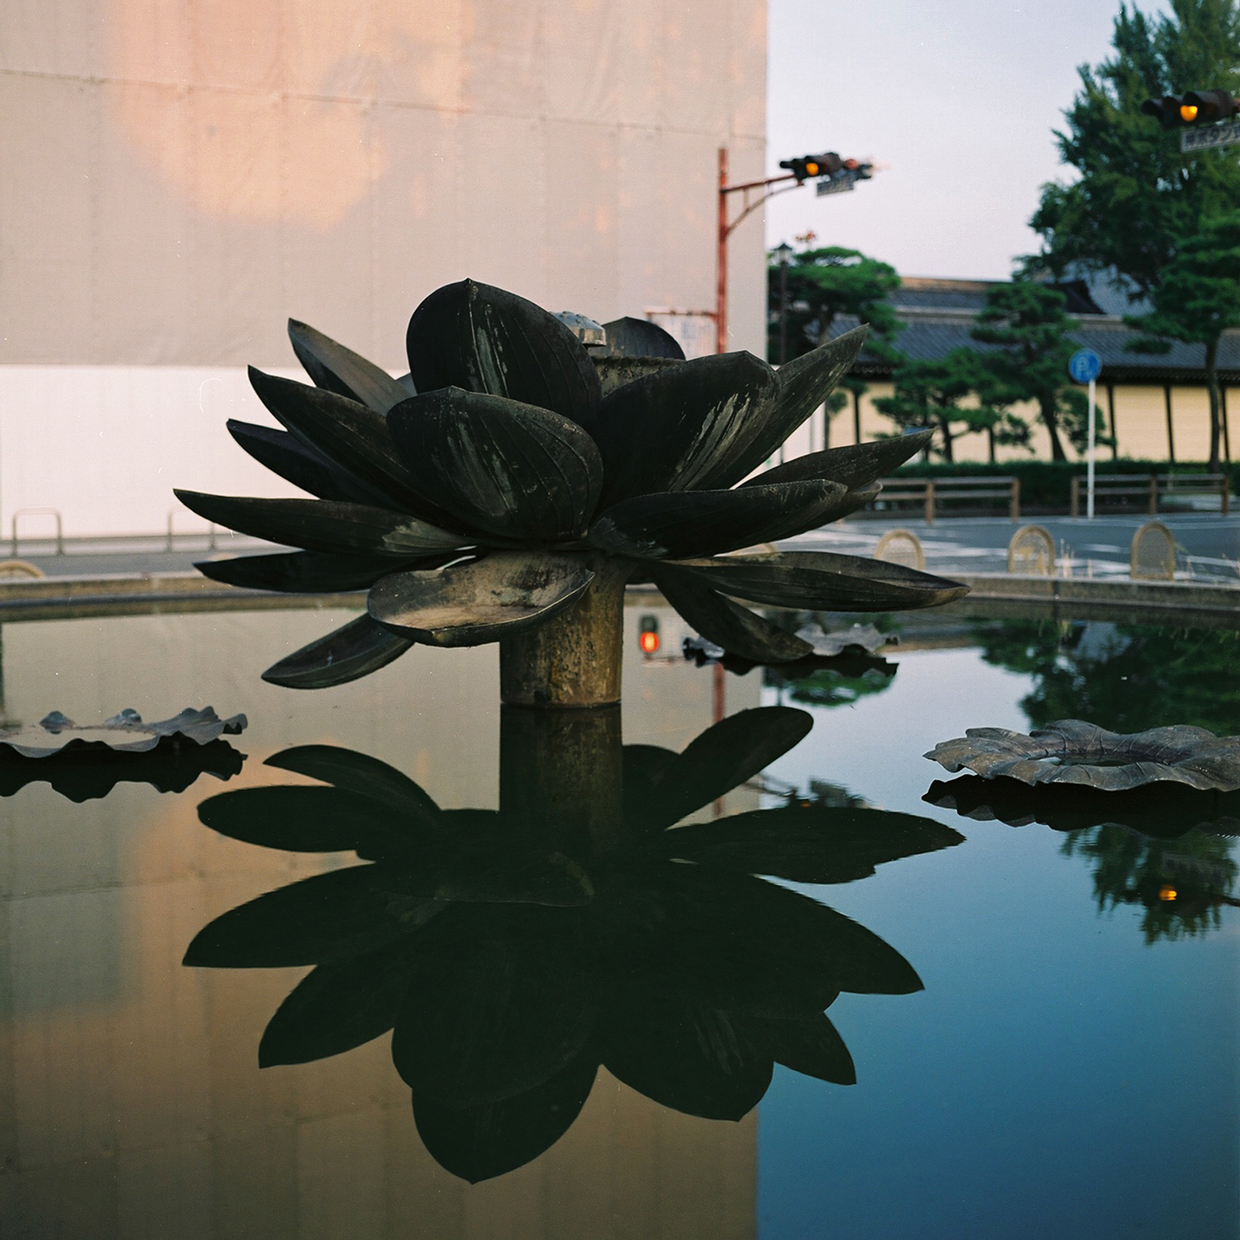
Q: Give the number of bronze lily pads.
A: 3